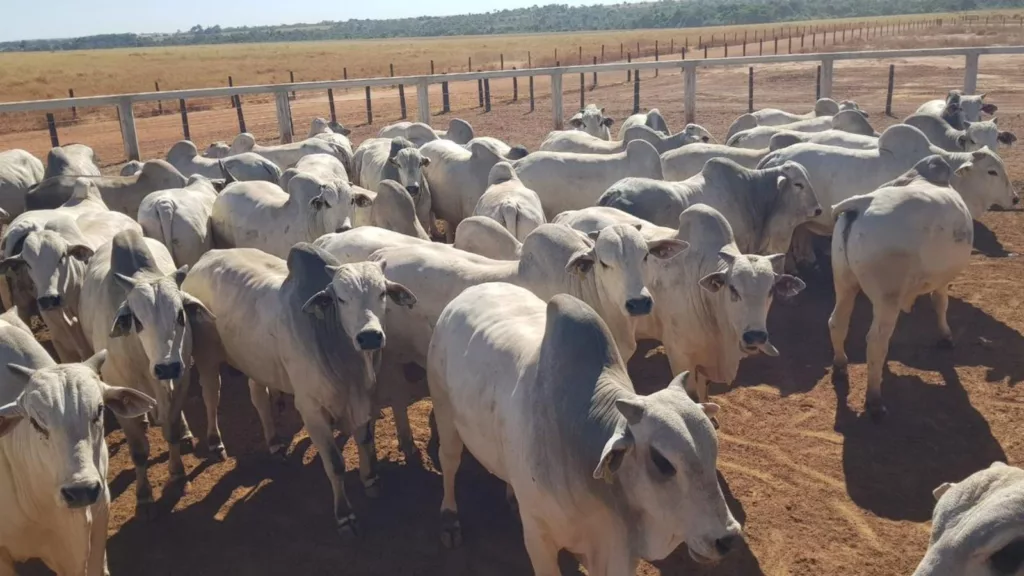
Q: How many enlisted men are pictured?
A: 0